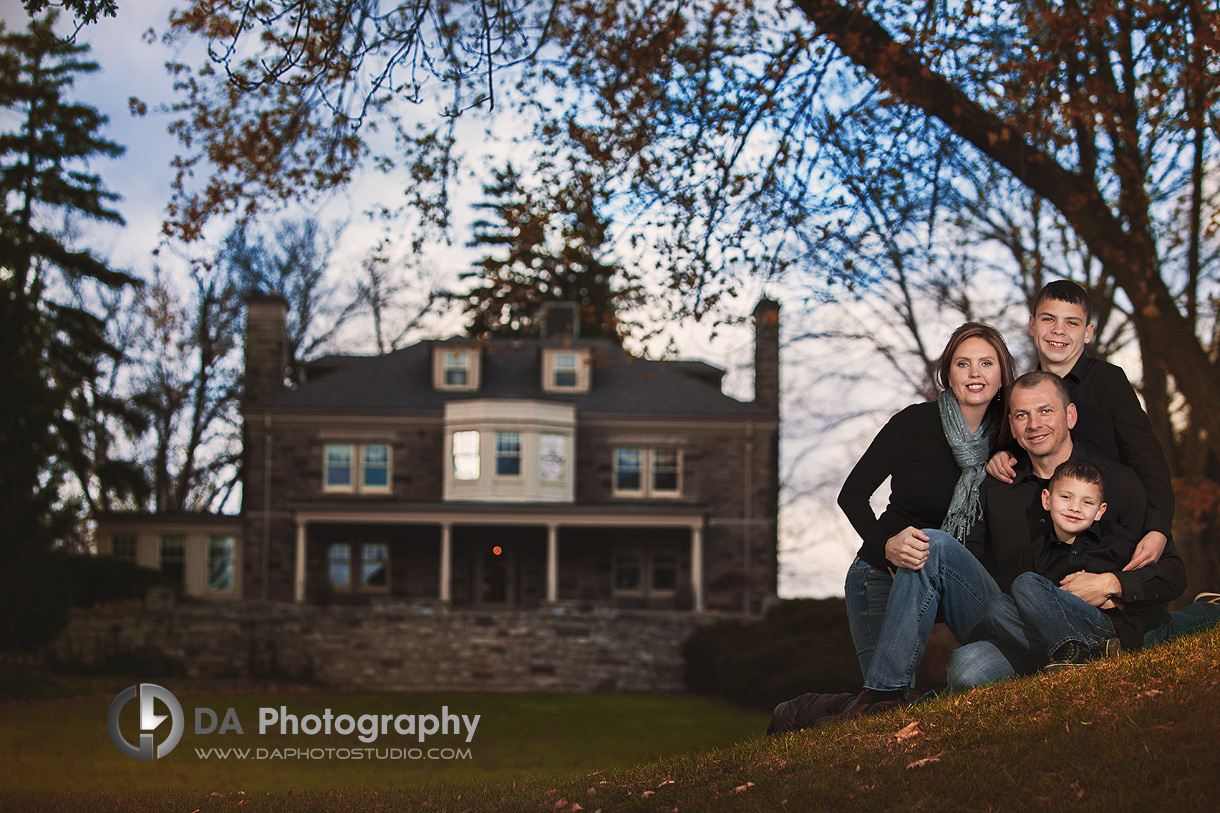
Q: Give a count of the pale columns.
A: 4